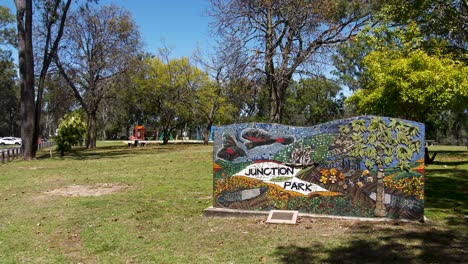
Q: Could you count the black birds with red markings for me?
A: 2